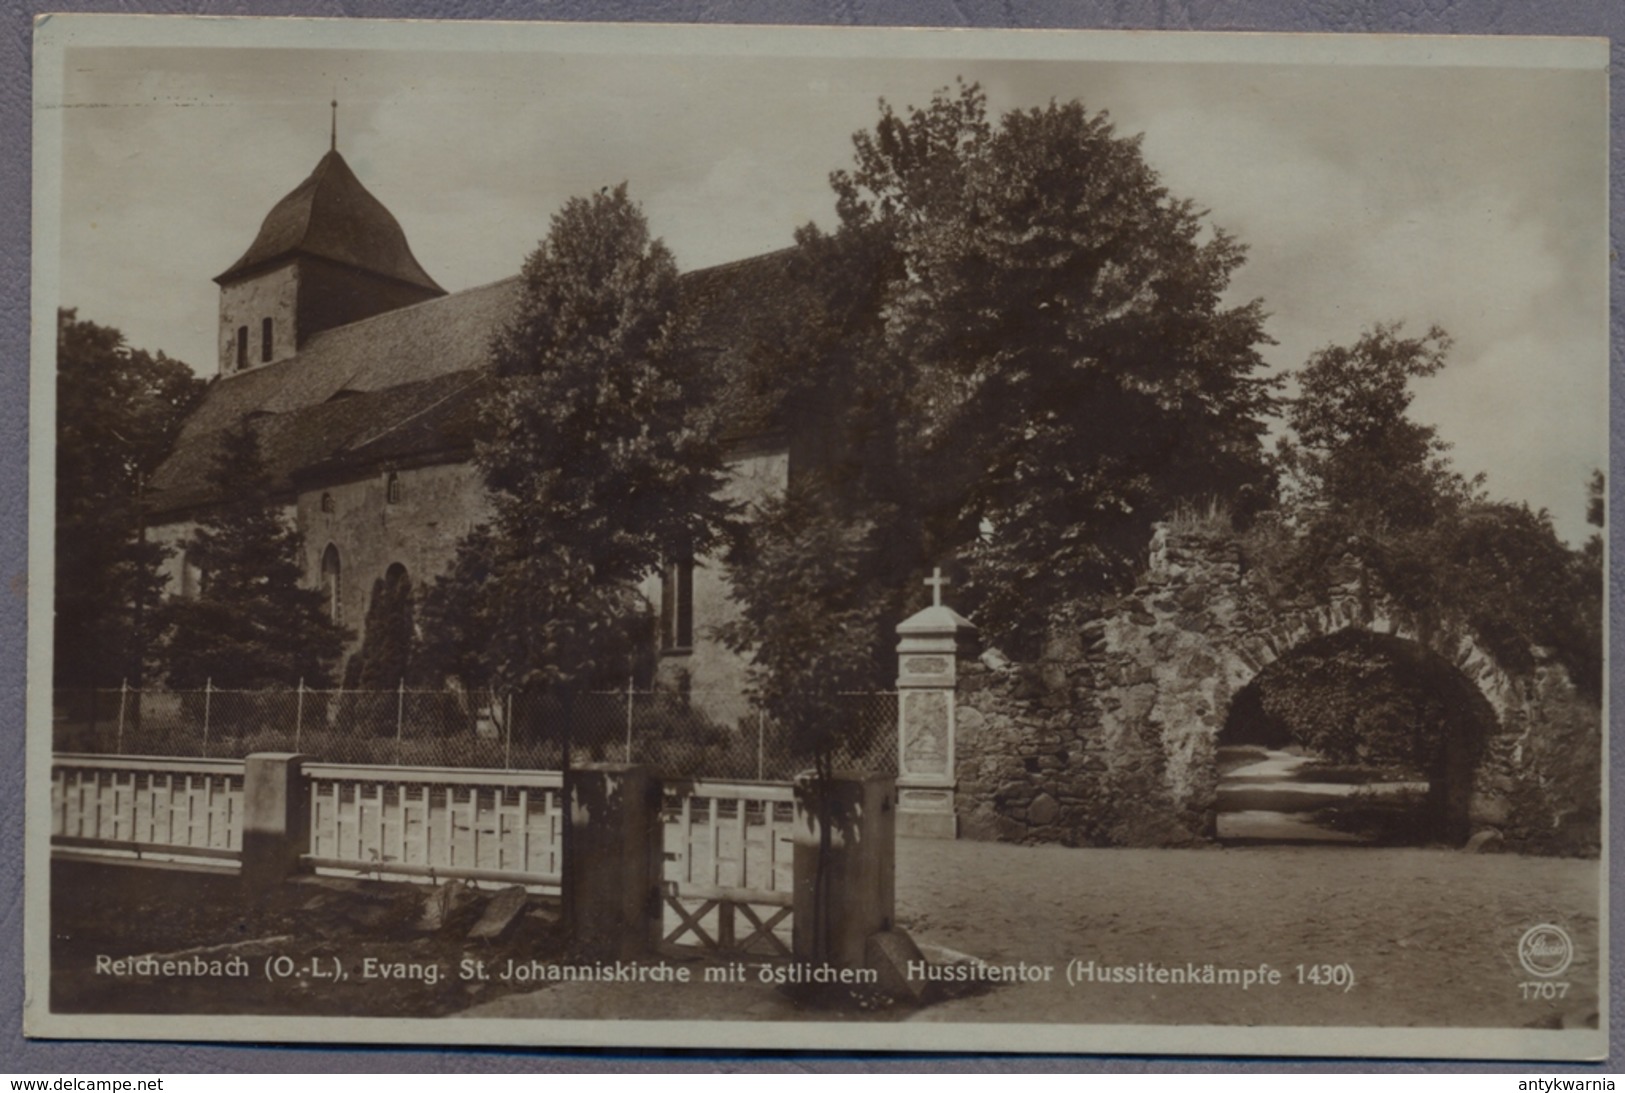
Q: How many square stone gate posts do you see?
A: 3